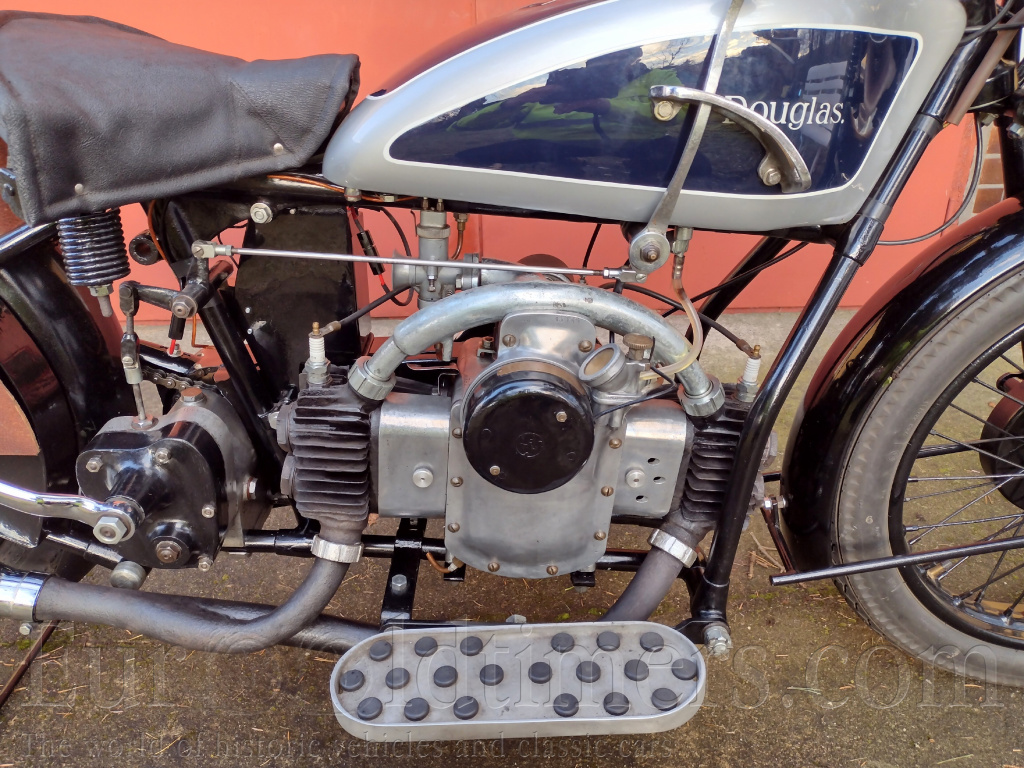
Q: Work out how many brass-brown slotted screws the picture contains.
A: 10